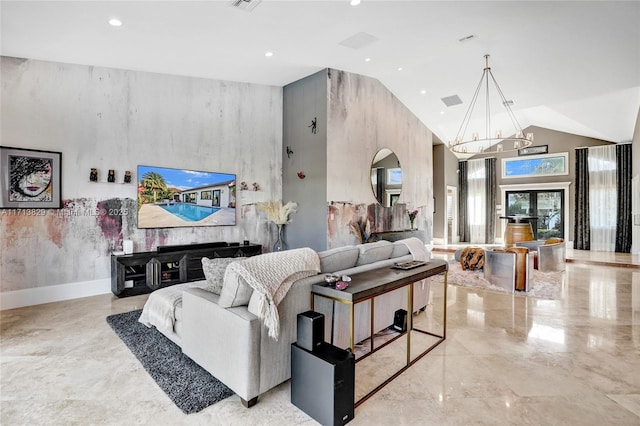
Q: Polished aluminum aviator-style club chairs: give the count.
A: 2